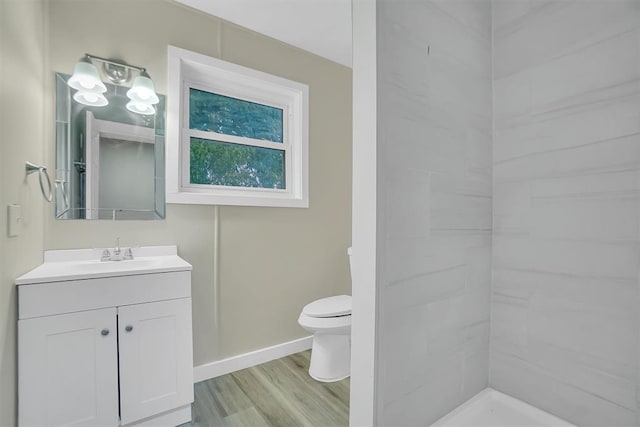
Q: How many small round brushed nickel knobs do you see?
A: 2